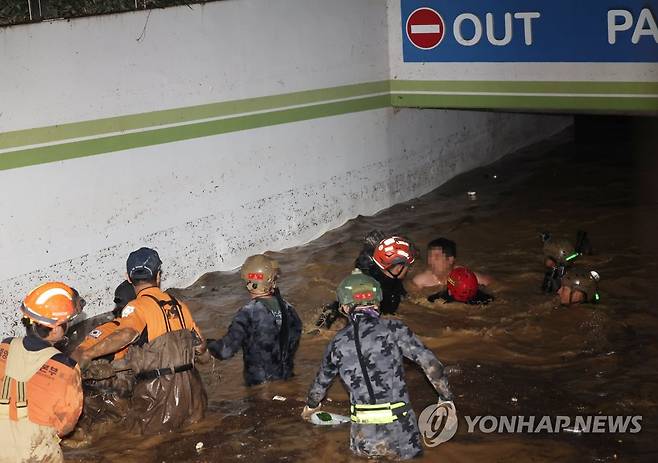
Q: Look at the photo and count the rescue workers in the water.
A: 9